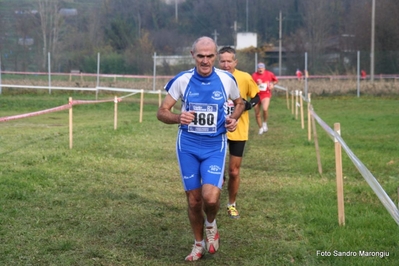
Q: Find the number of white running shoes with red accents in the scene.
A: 2